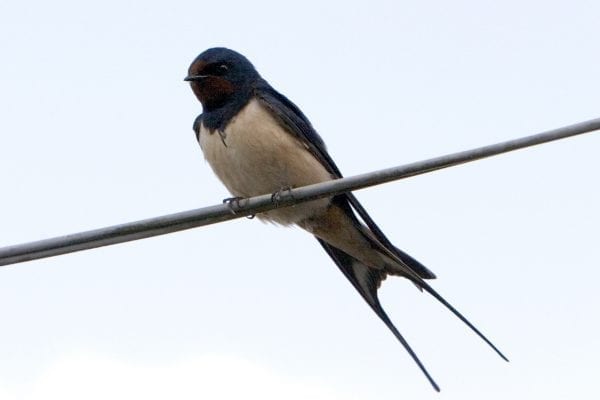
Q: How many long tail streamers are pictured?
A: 2